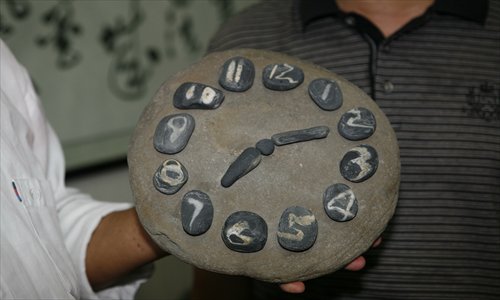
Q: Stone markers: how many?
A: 12